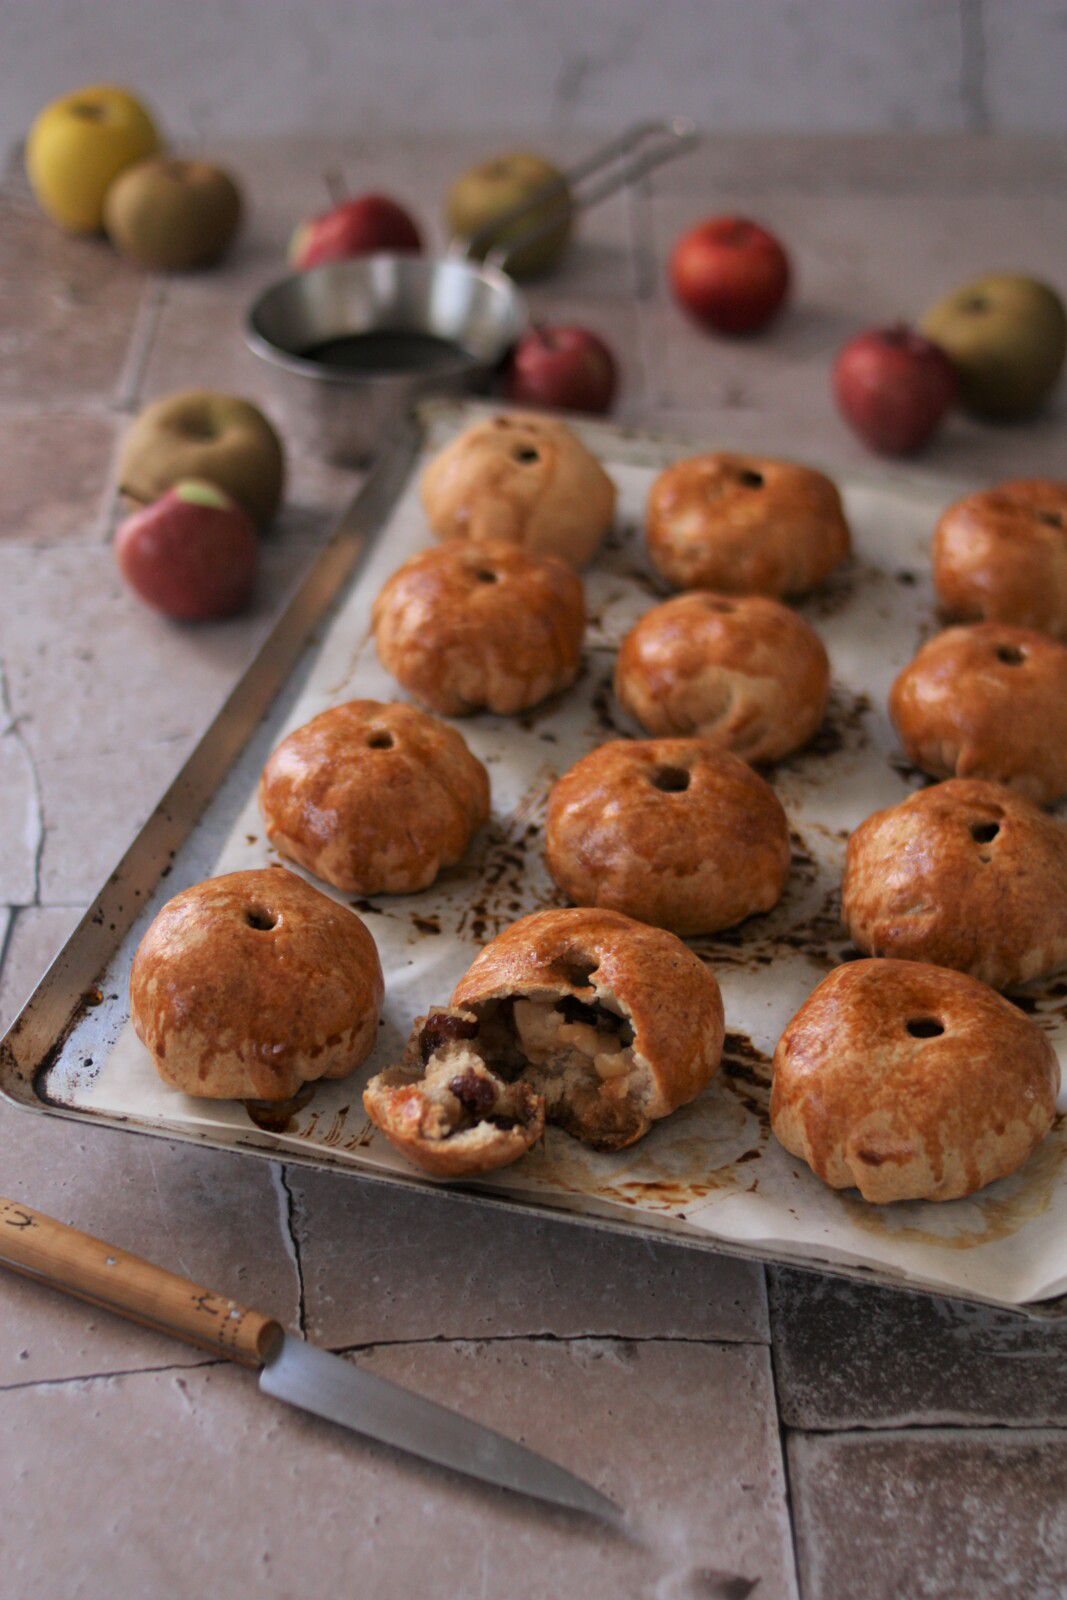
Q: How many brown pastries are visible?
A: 12